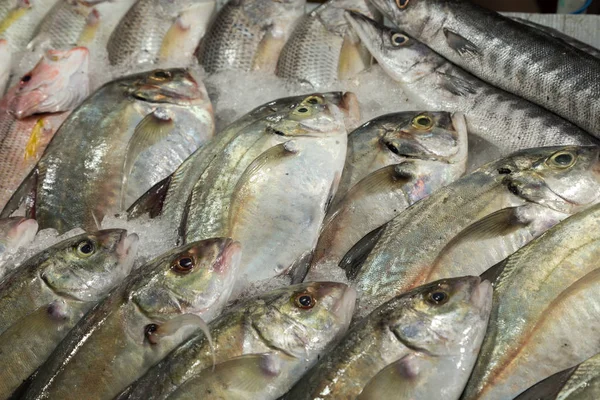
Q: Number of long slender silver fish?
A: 2